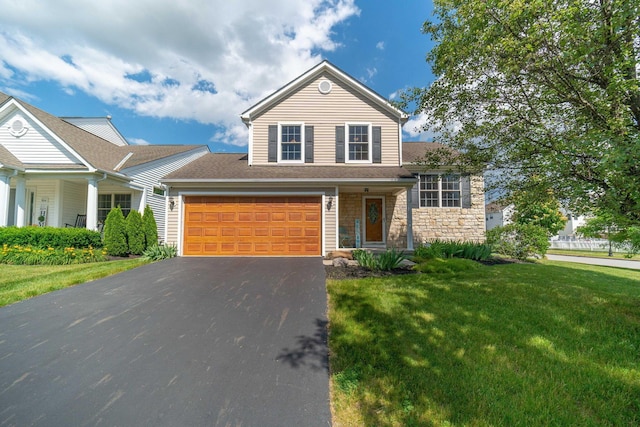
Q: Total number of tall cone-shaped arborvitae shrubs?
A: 3